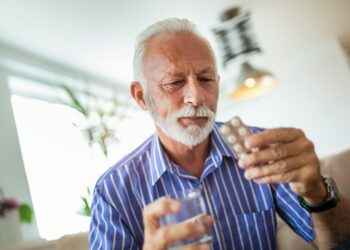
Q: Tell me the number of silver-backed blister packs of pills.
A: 1